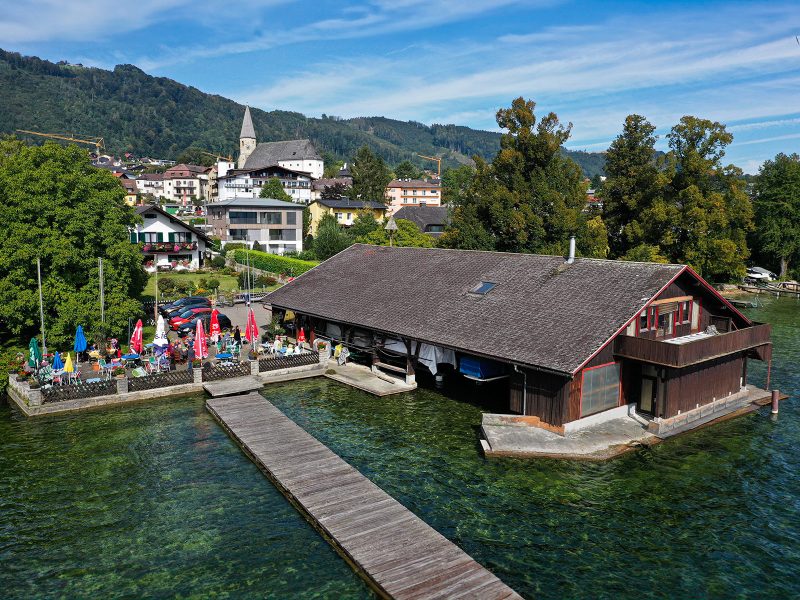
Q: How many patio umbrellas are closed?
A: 10